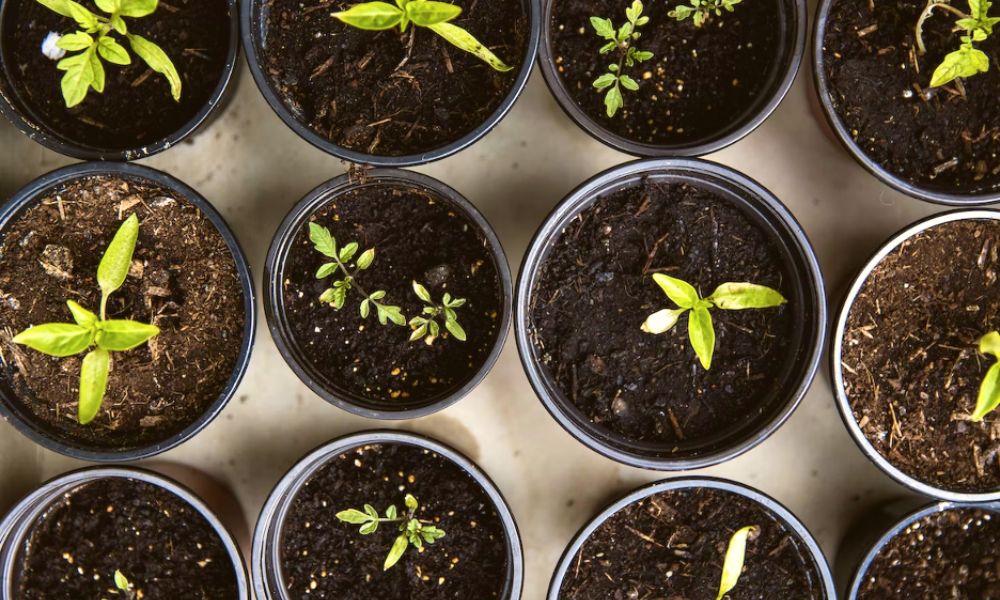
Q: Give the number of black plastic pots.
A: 12